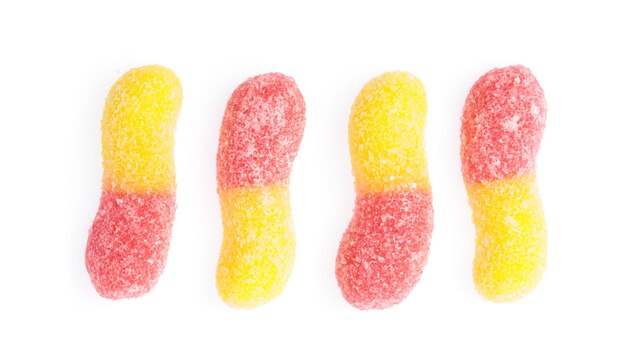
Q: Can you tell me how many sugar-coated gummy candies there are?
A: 4